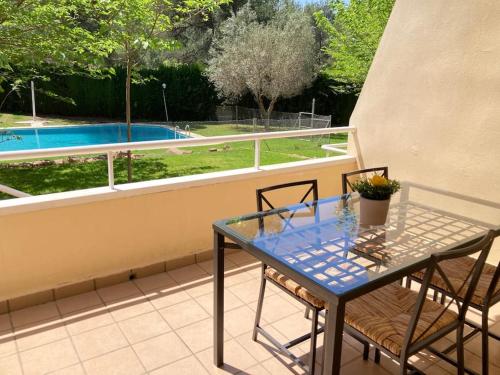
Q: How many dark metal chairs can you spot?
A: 4